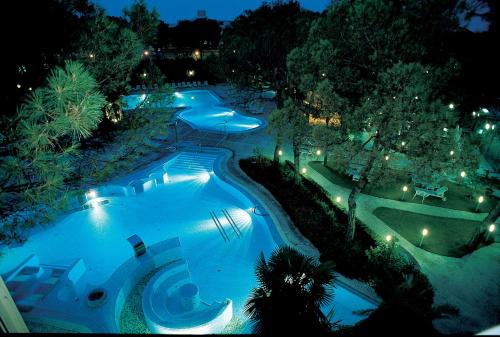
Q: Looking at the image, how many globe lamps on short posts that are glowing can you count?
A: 13